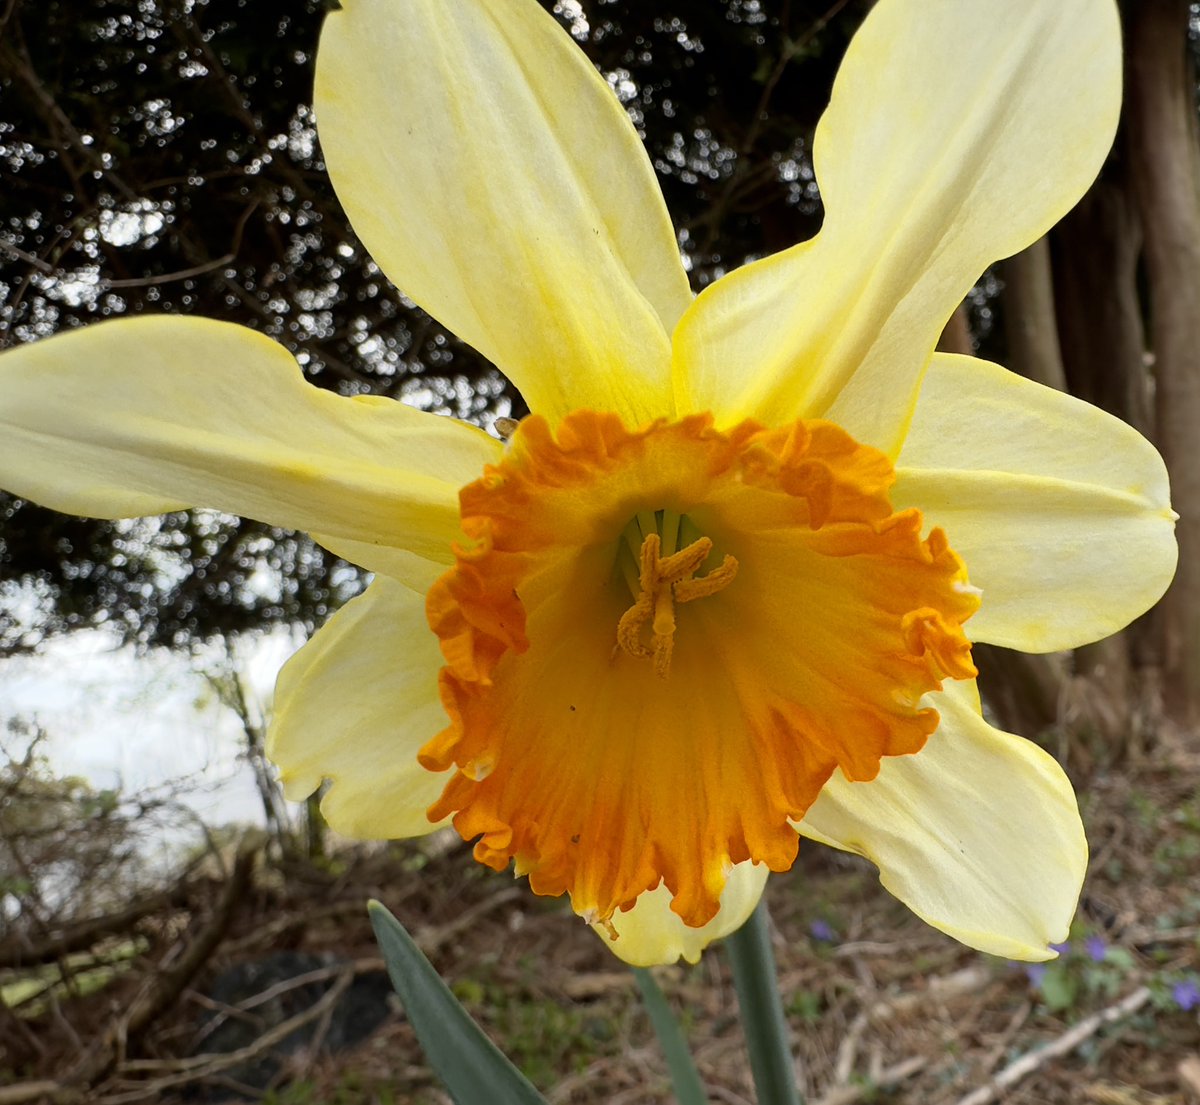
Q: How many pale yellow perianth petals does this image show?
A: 7